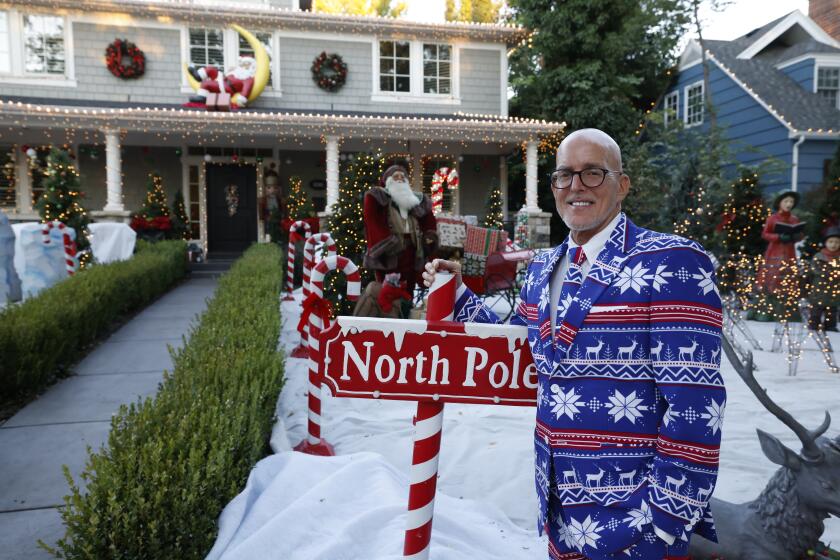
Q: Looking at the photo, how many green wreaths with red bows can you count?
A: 2